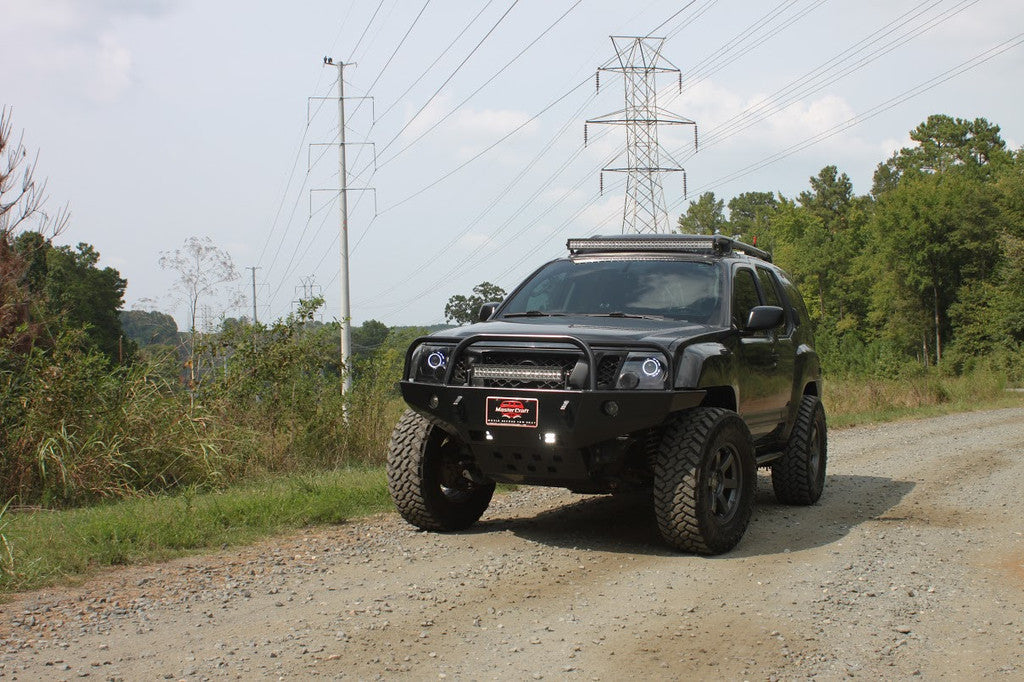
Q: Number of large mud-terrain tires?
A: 3